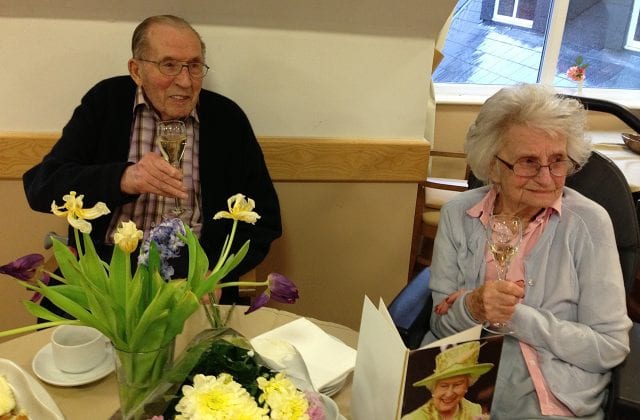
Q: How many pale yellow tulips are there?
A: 3